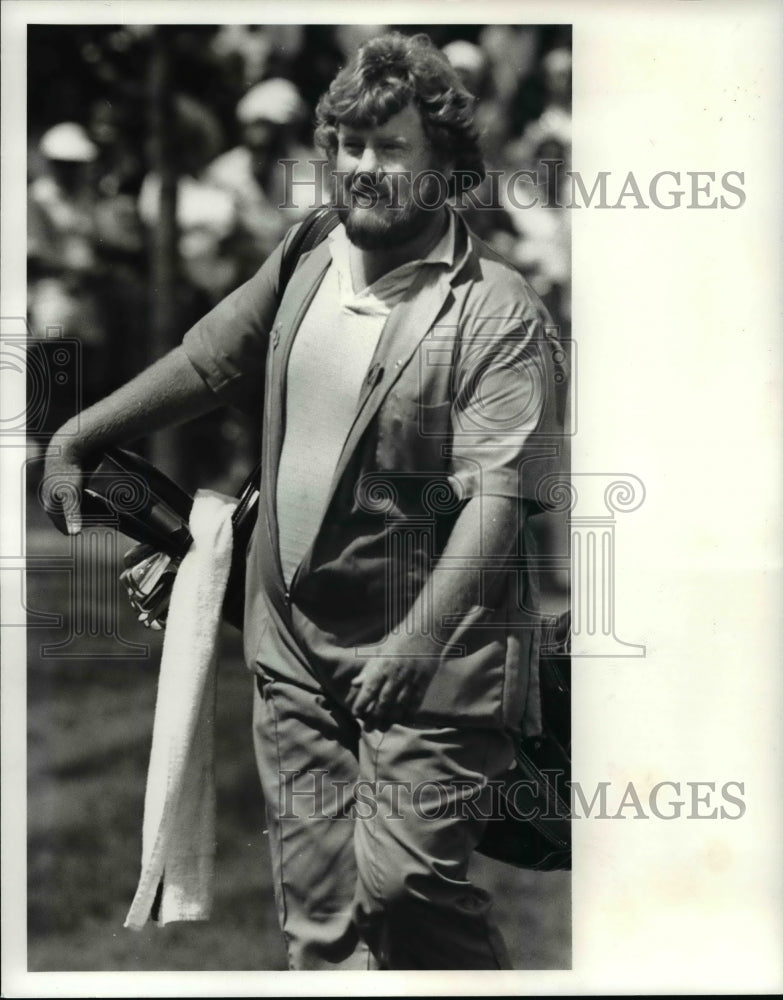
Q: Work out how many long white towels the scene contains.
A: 1